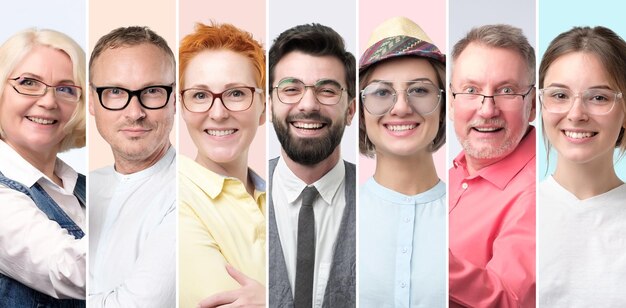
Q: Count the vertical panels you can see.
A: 7